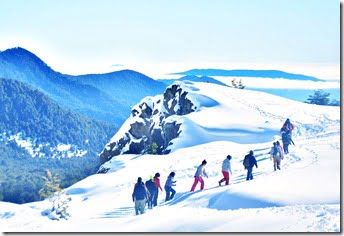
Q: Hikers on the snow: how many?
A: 11